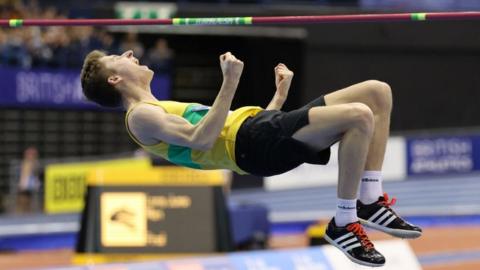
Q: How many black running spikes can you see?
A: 2